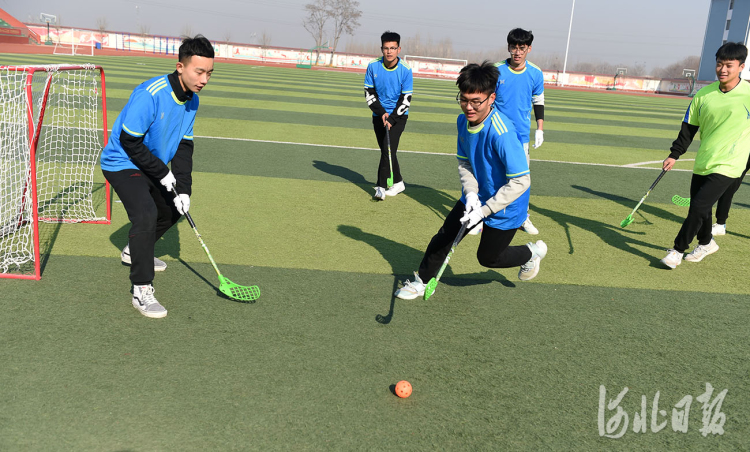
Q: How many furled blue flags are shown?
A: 0